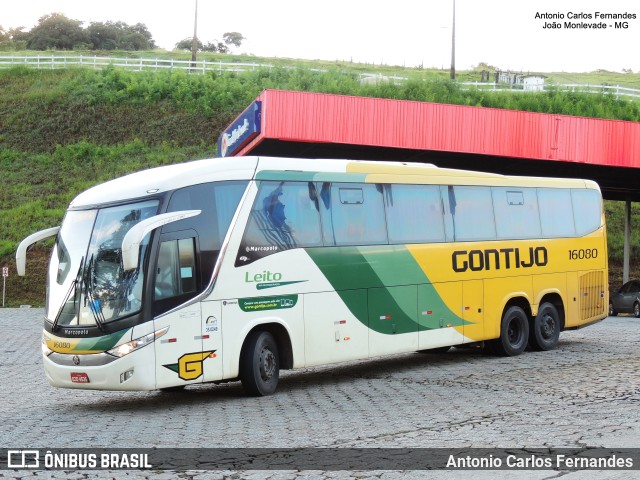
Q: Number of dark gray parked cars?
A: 1